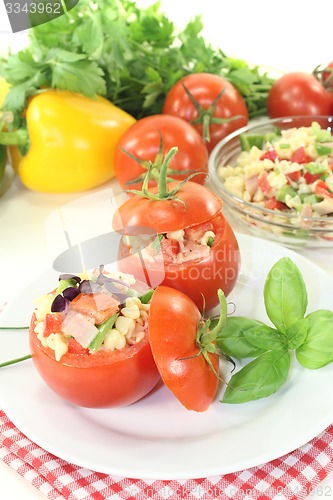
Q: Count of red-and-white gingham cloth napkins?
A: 1